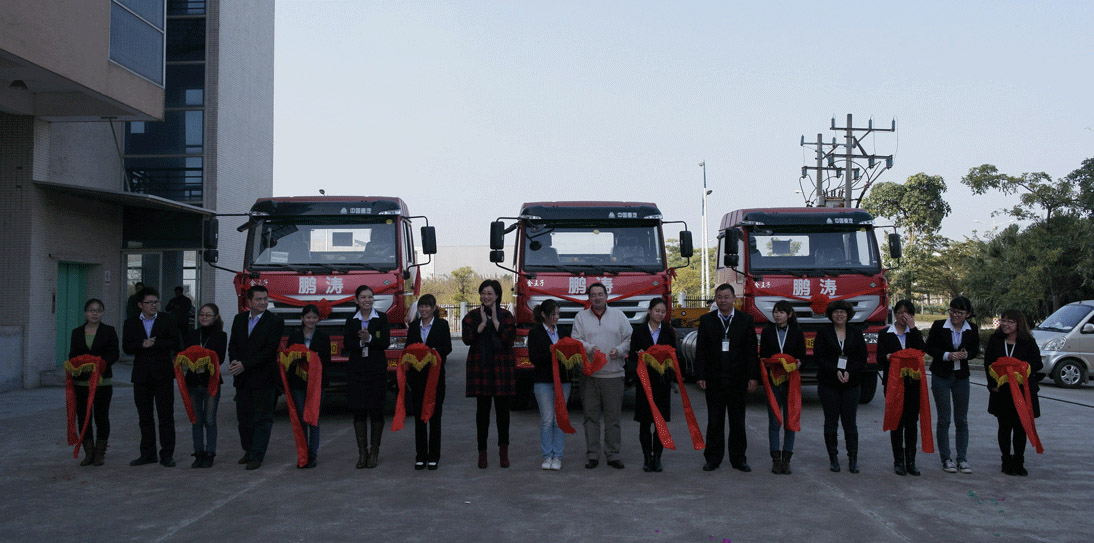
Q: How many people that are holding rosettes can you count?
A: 9